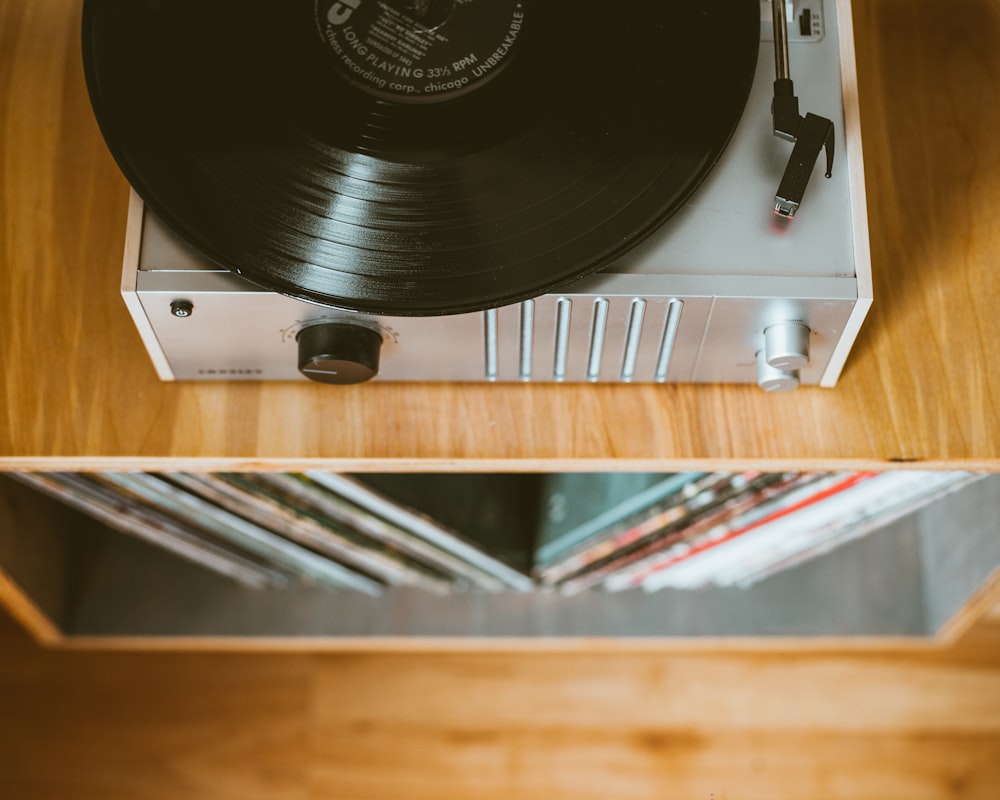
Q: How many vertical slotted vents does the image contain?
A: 6